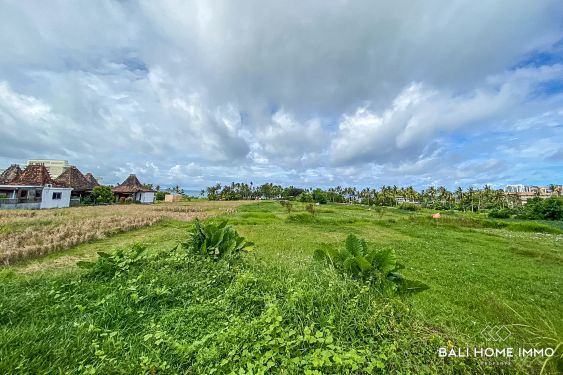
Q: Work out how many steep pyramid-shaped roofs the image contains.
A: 5